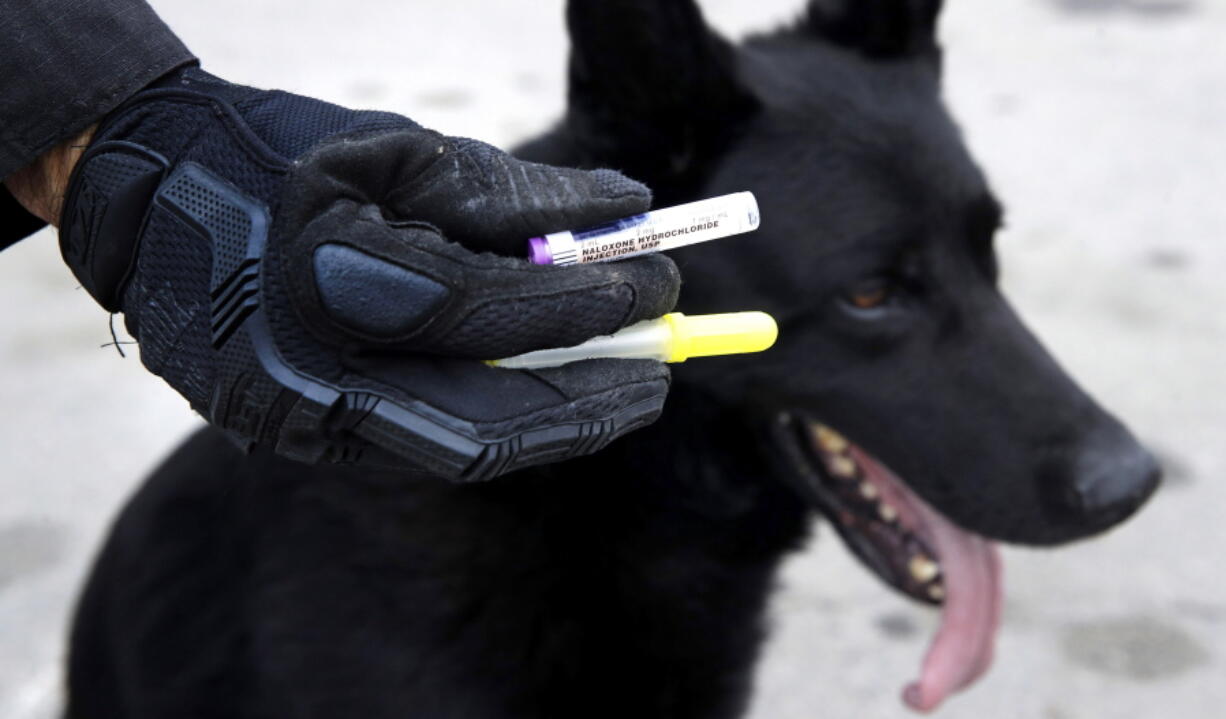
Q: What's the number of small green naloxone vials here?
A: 0